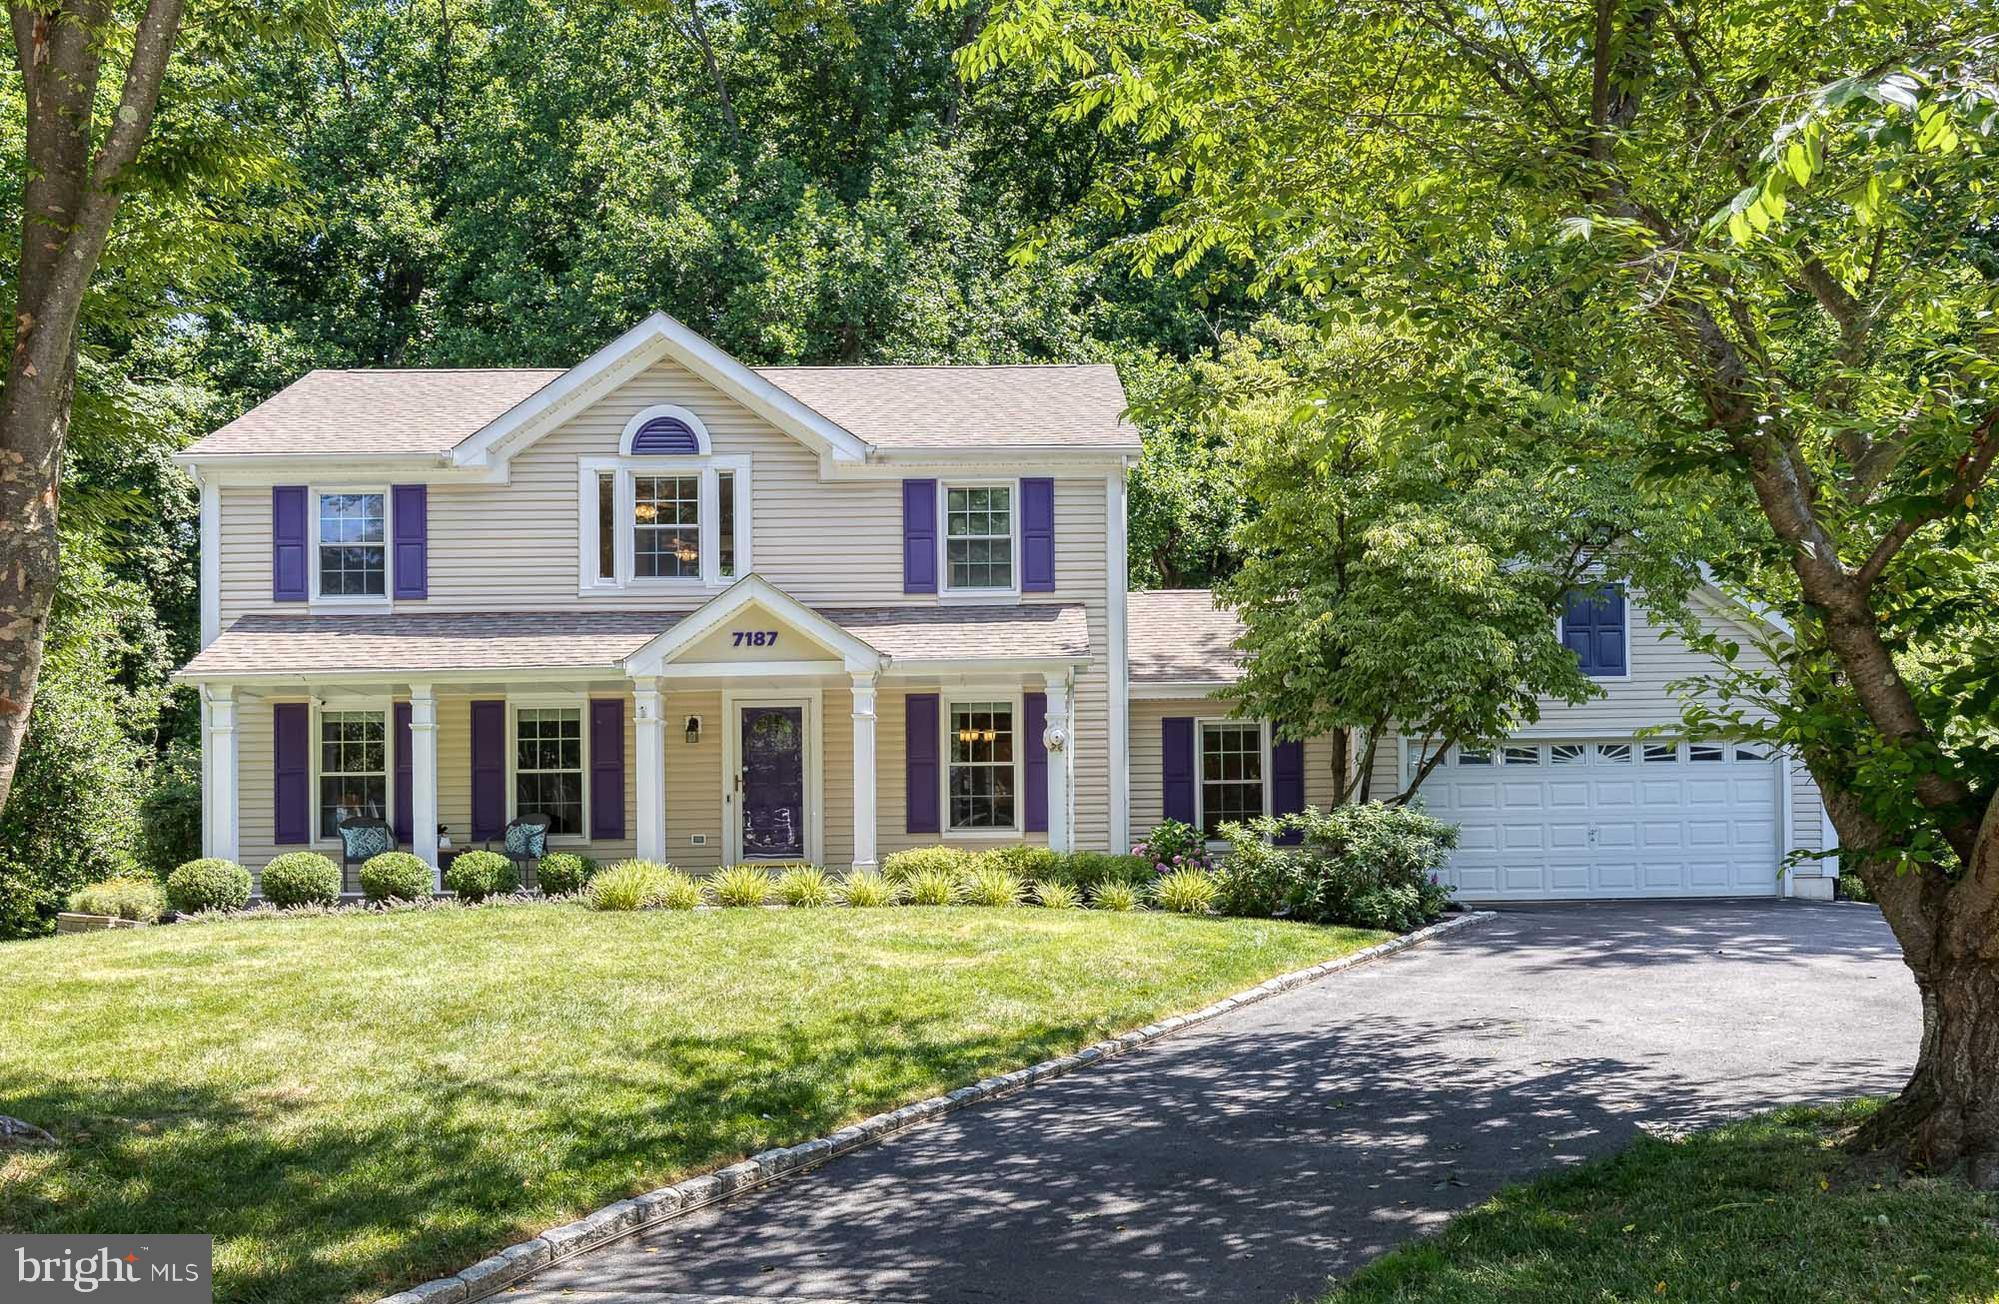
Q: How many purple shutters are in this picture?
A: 12